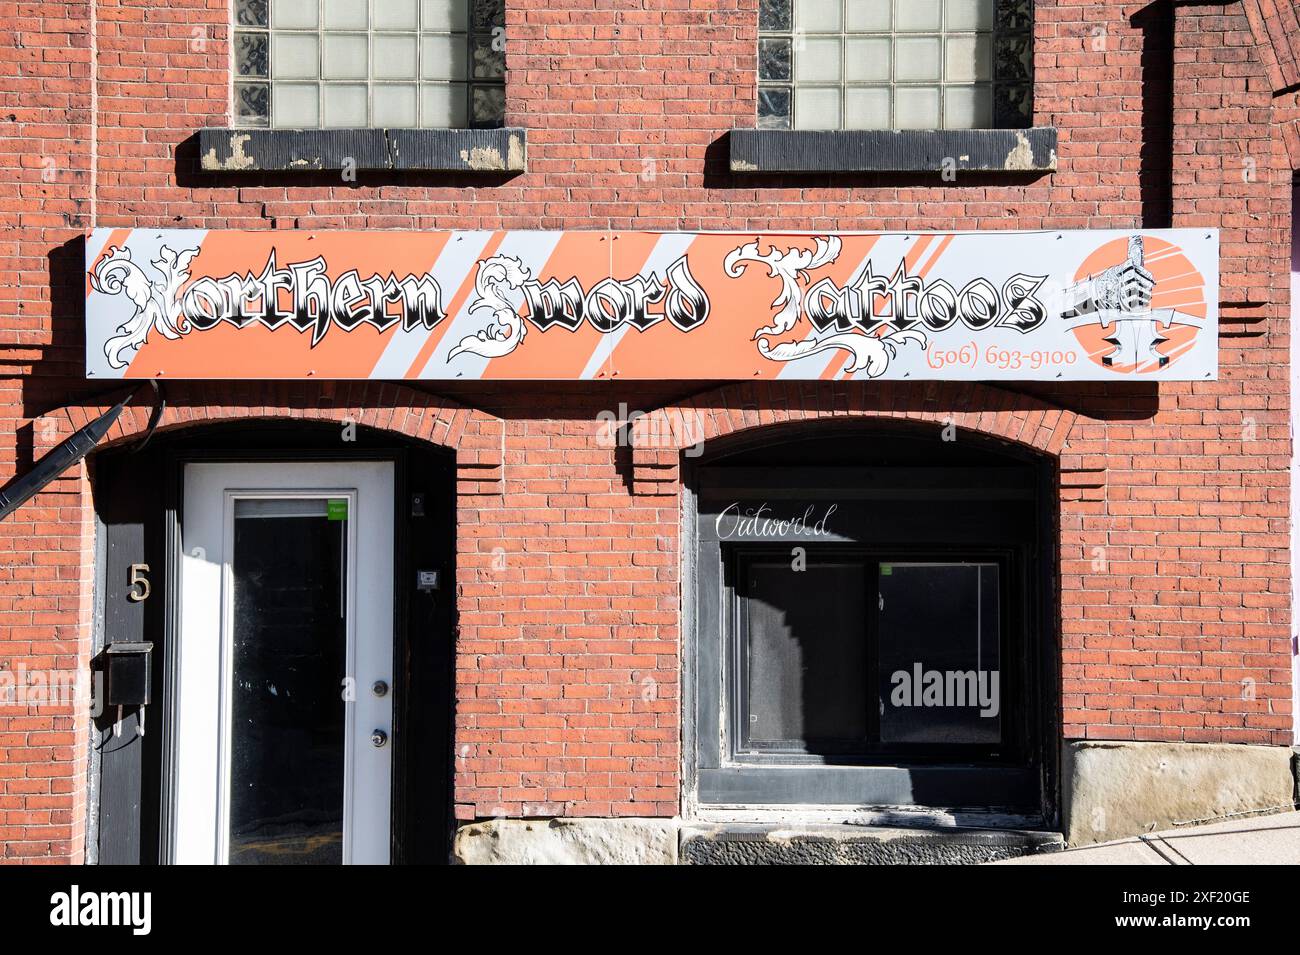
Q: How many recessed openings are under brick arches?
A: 2